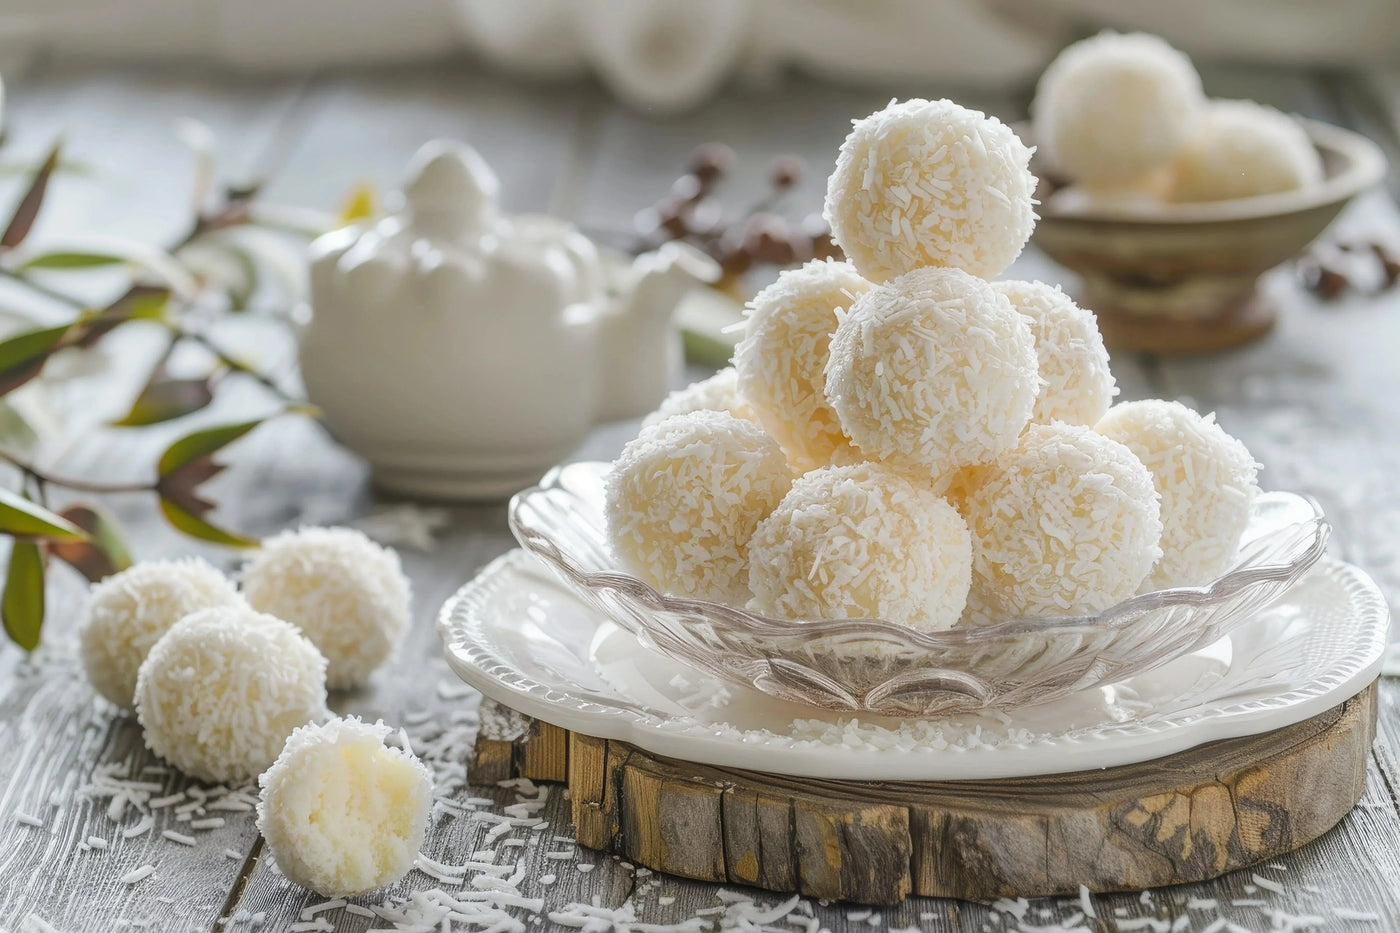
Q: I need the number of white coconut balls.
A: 15